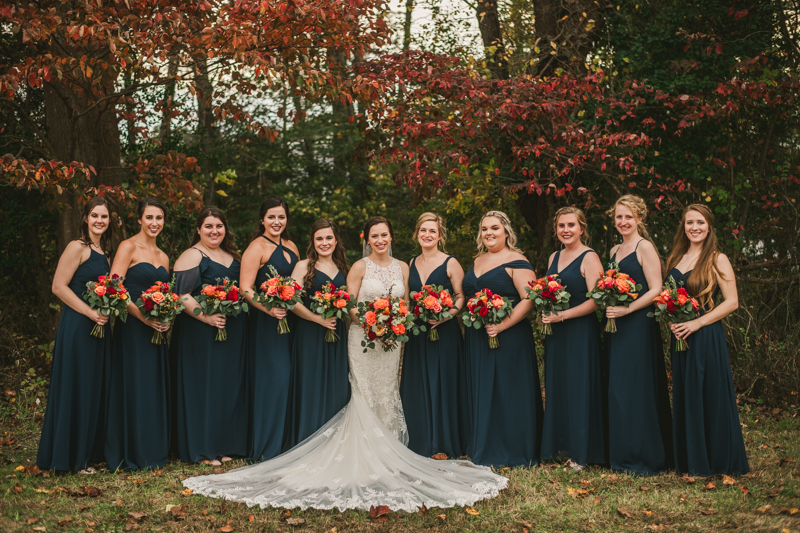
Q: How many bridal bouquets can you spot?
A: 11